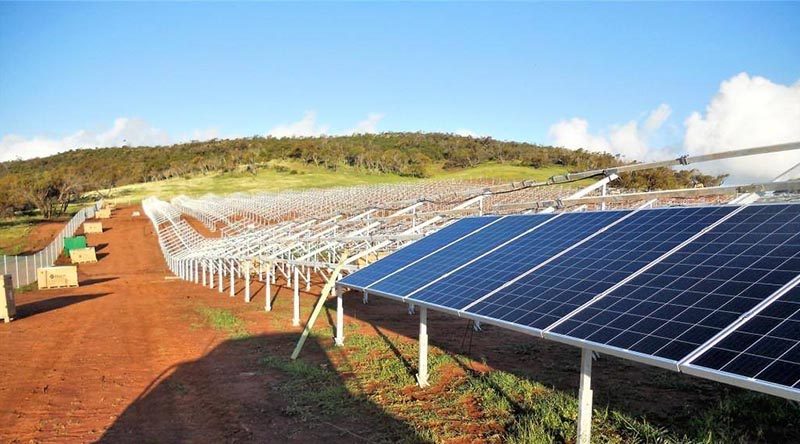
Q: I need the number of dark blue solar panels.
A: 6